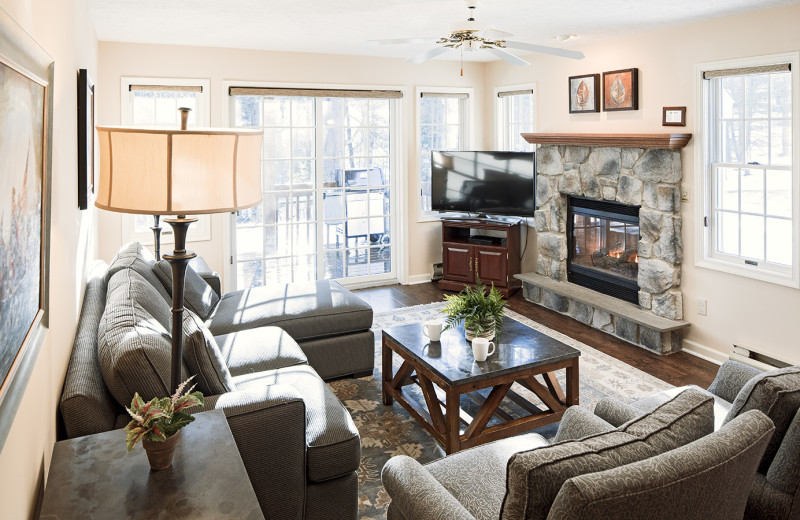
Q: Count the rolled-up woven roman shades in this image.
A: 5